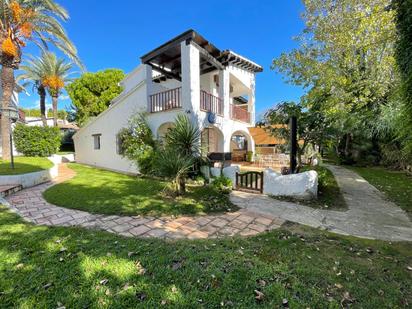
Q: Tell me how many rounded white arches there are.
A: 3